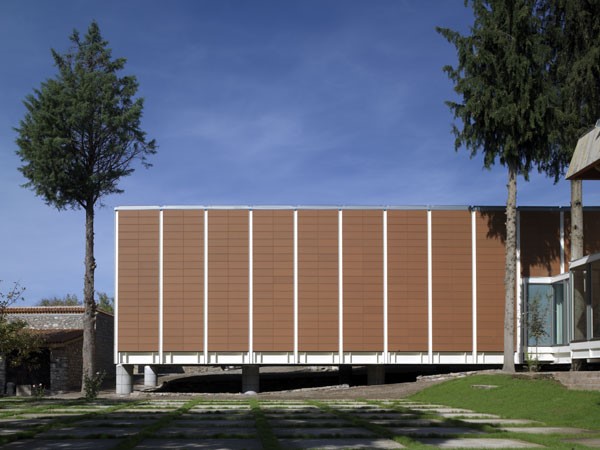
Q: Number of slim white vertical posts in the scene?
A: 11